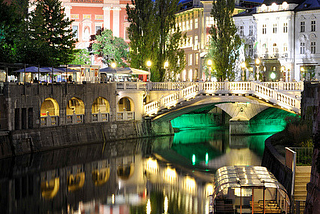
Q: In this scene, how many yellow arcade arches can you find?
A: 4